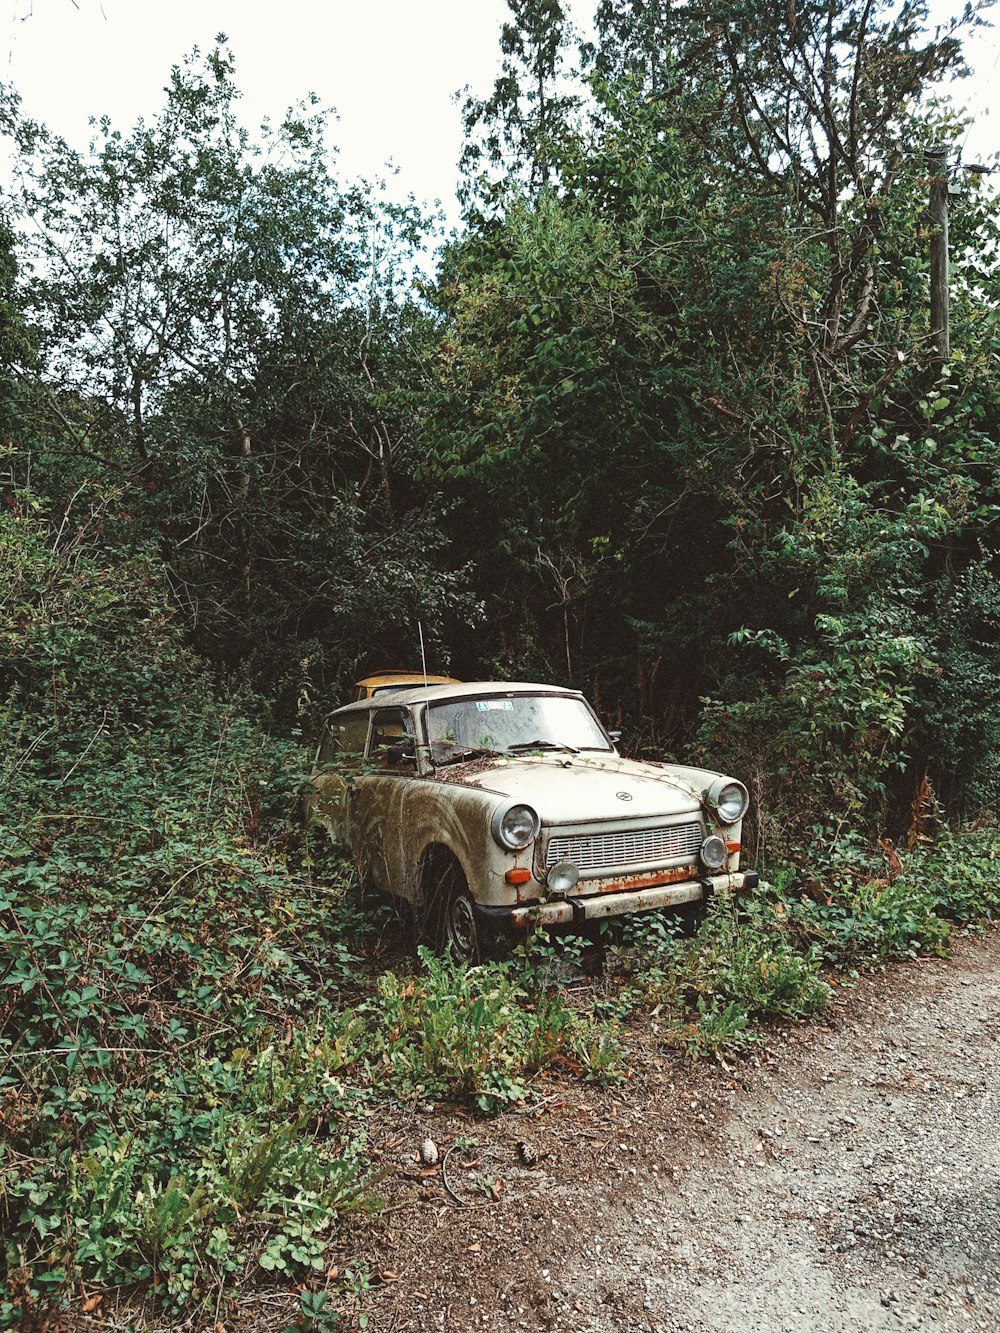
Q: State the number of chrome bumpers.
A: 1